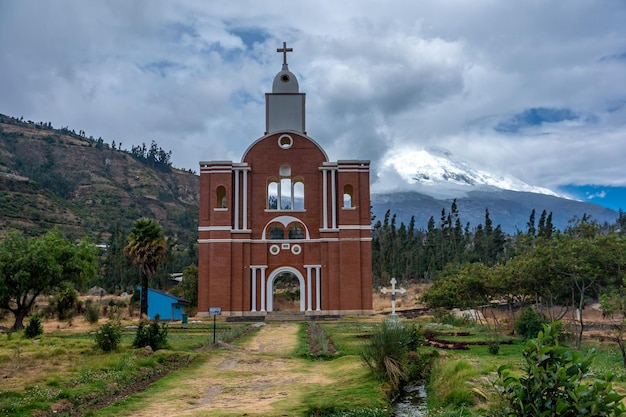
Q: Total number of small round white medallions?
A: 2